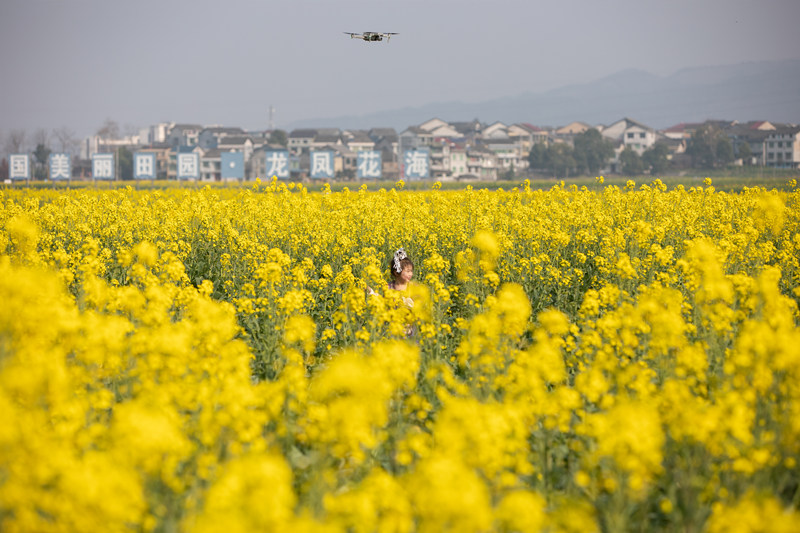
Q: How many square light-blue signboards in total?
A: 10